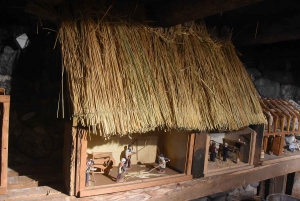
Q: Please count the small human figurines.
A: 6